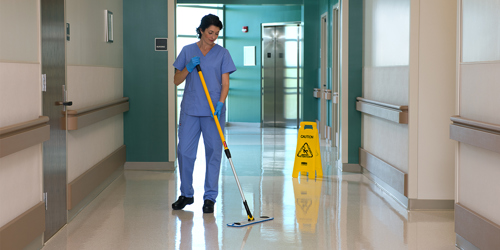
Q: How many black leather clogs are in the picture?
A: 2